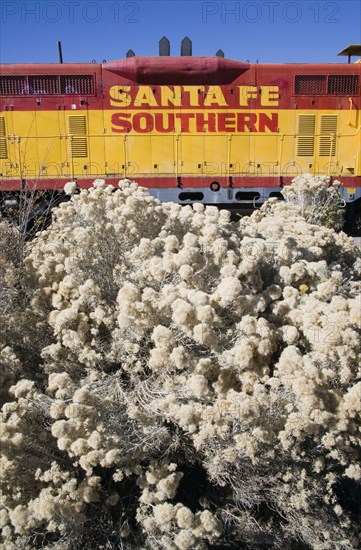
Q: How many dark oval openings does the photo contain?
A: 3